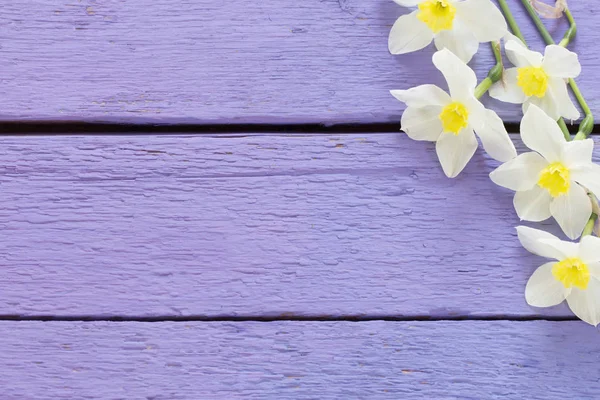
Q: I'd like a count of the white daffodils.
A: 5